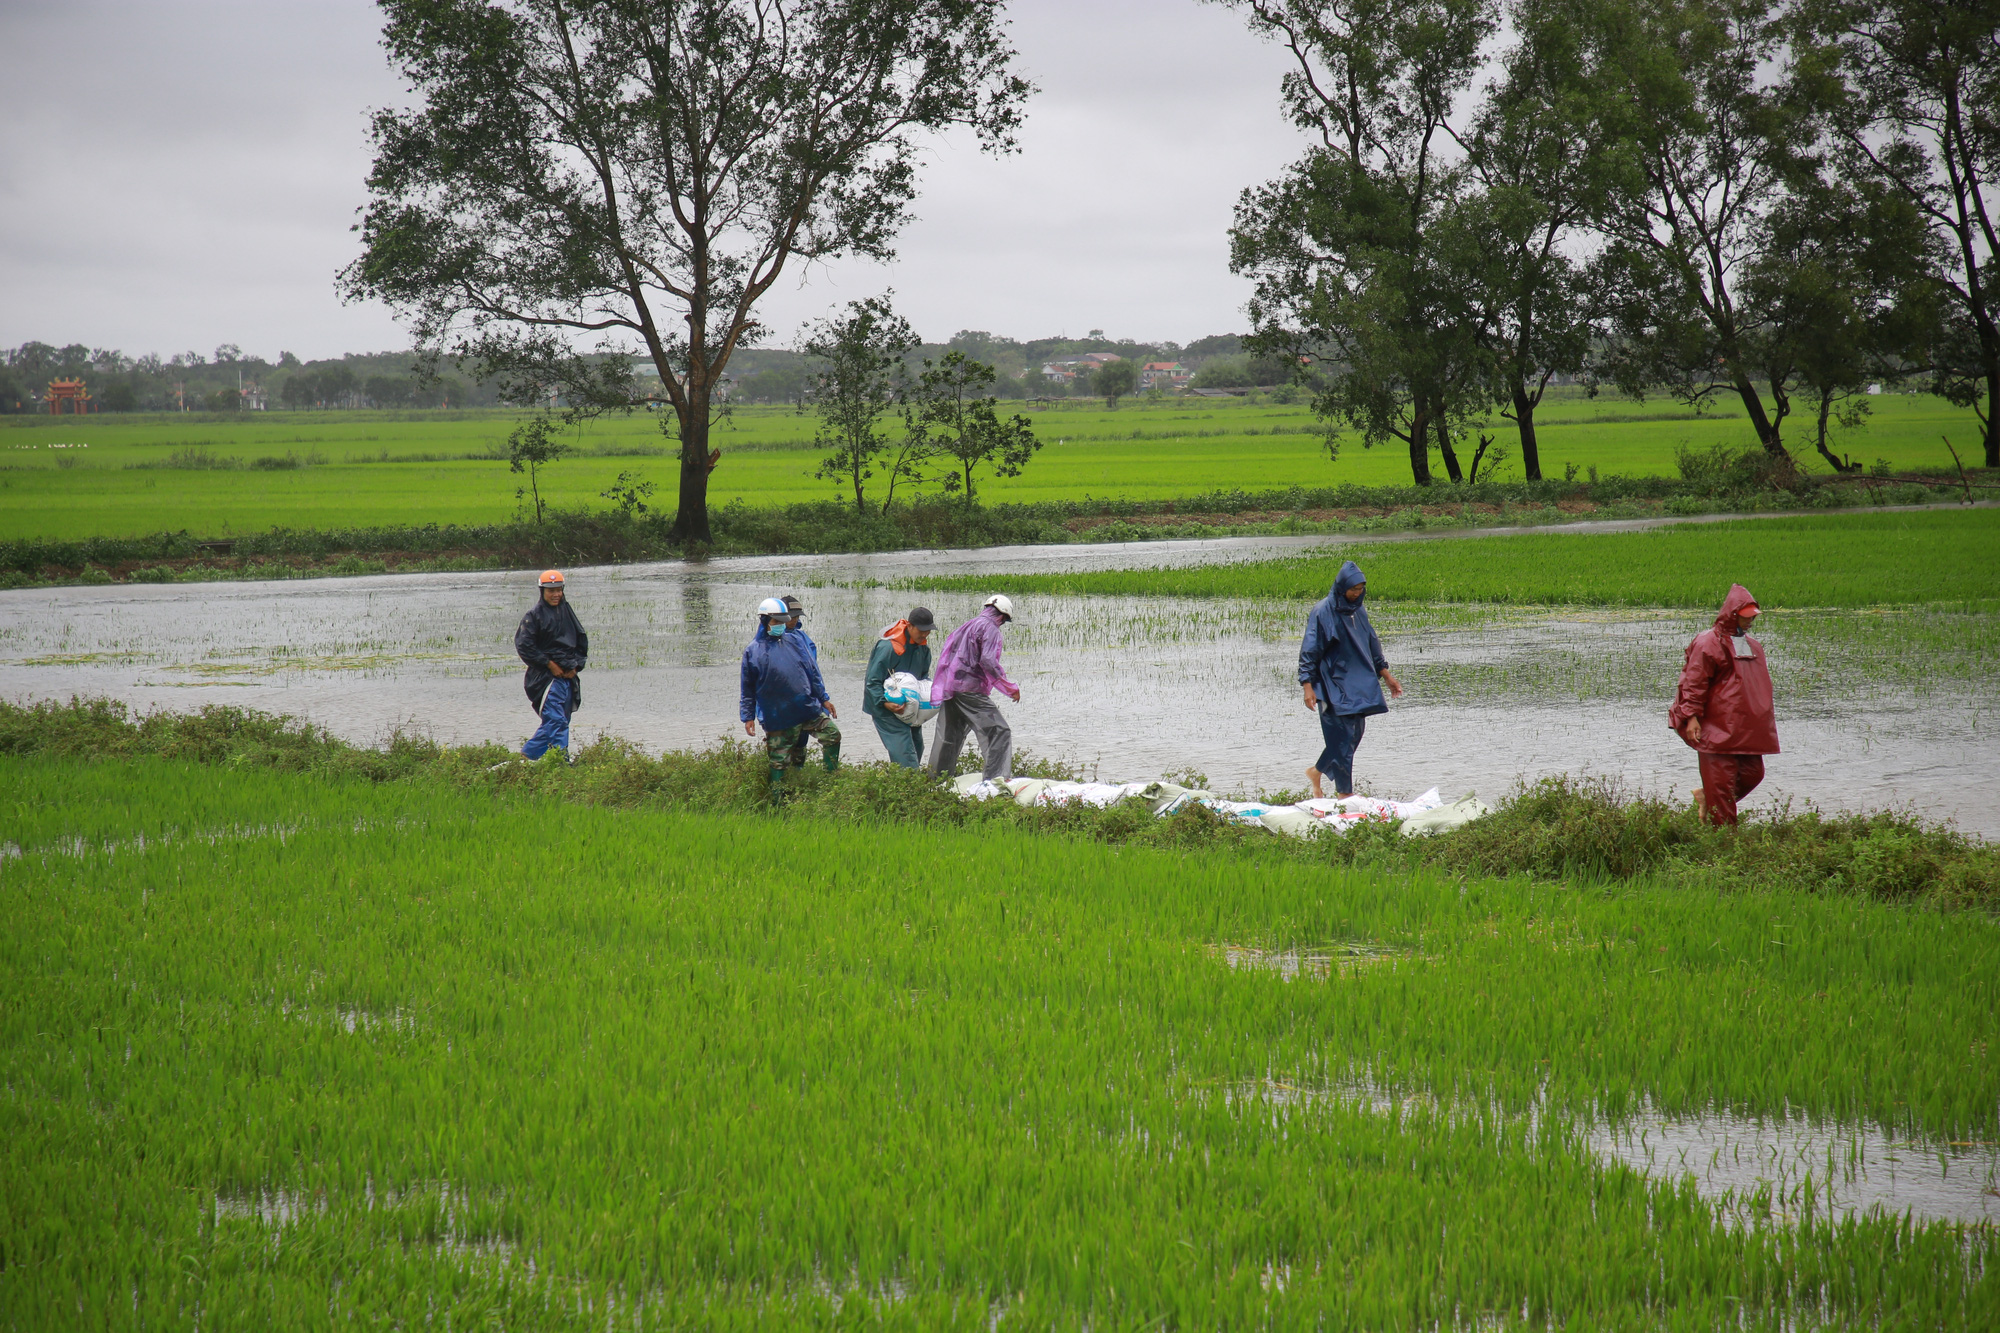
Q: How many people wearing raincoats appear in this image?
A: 7